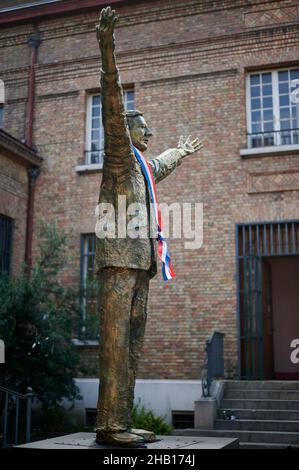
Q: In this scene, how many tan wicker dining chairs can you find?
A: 0